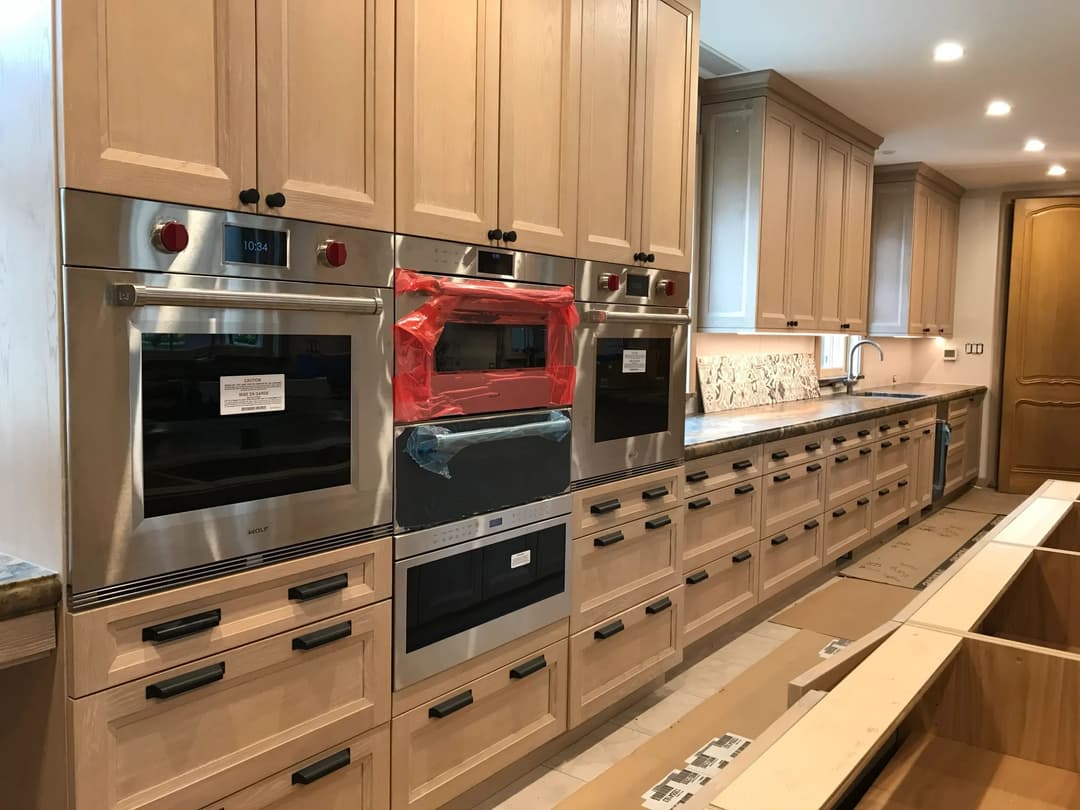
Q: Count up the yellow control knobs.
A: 0